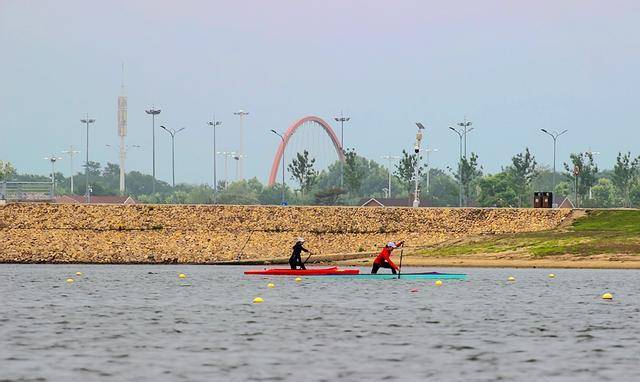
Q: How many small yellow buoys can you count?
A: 10